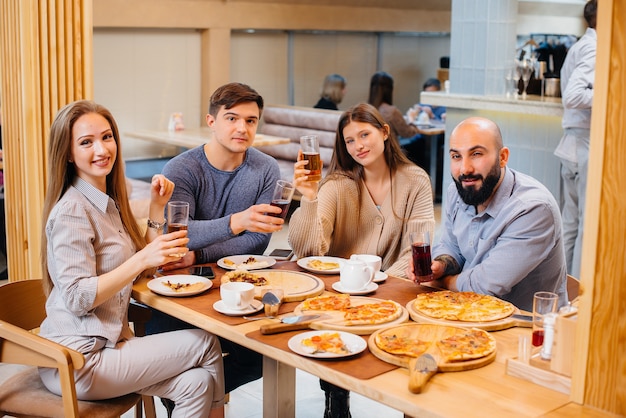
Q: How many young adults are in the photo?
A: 4